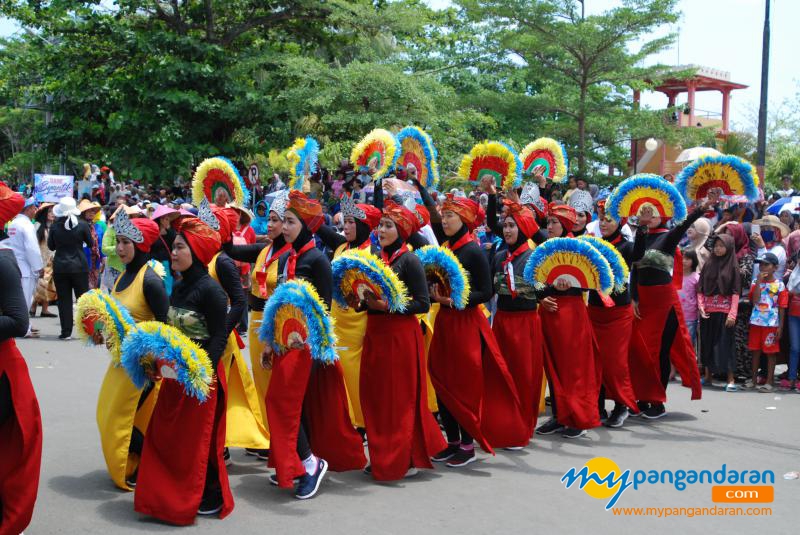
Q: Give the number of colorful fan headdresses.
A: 15